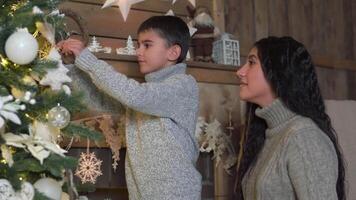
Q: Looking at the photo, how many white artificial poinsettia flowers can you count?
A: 2